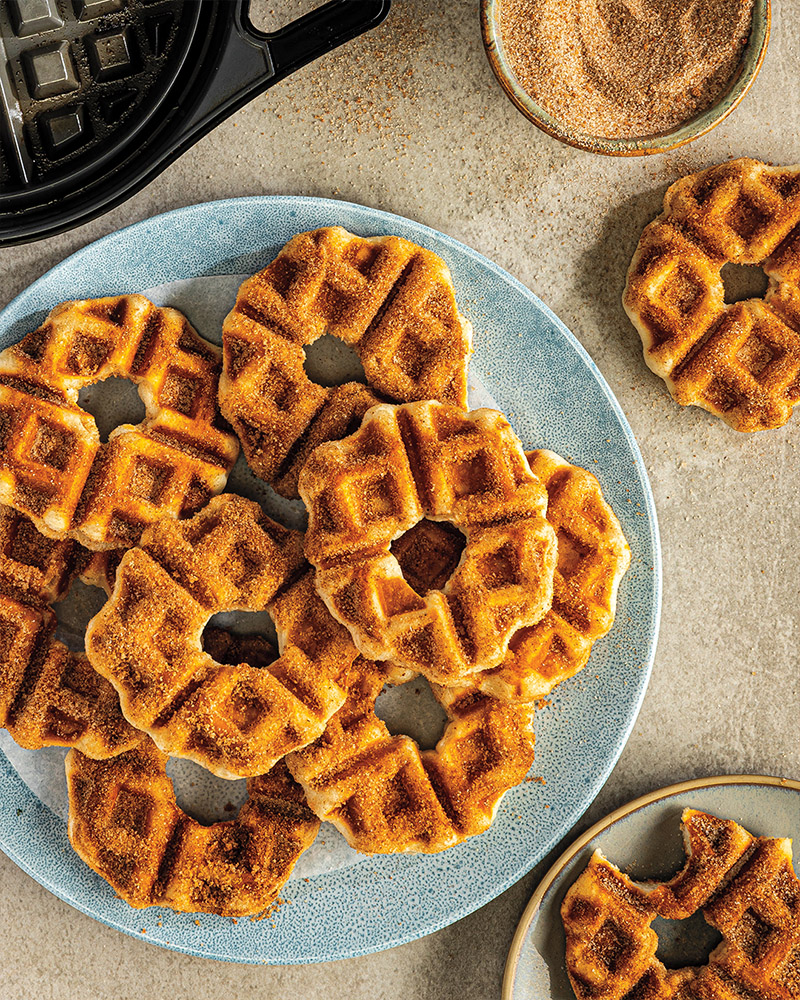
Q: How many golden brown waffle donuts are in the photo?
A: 10